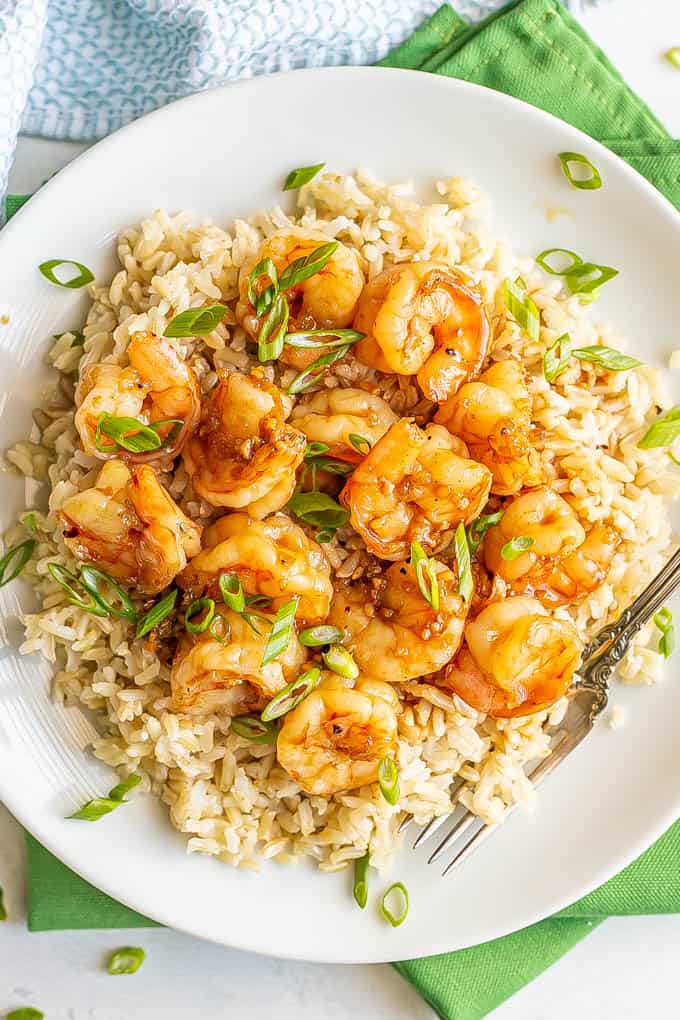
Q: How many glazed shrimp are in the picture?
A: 14